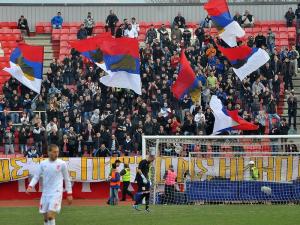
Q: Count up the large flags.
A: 7